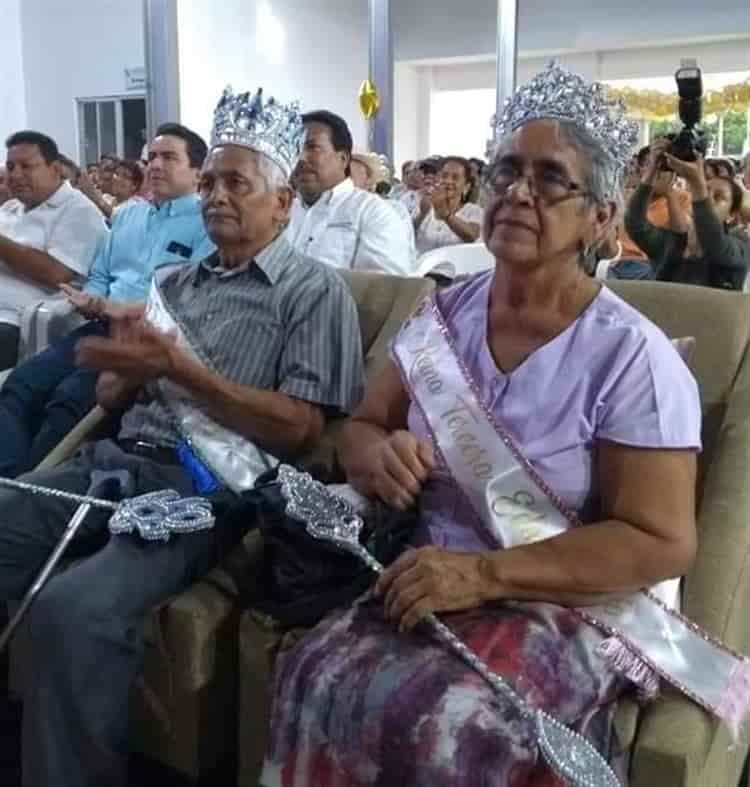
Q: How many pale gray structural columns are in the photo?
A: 3